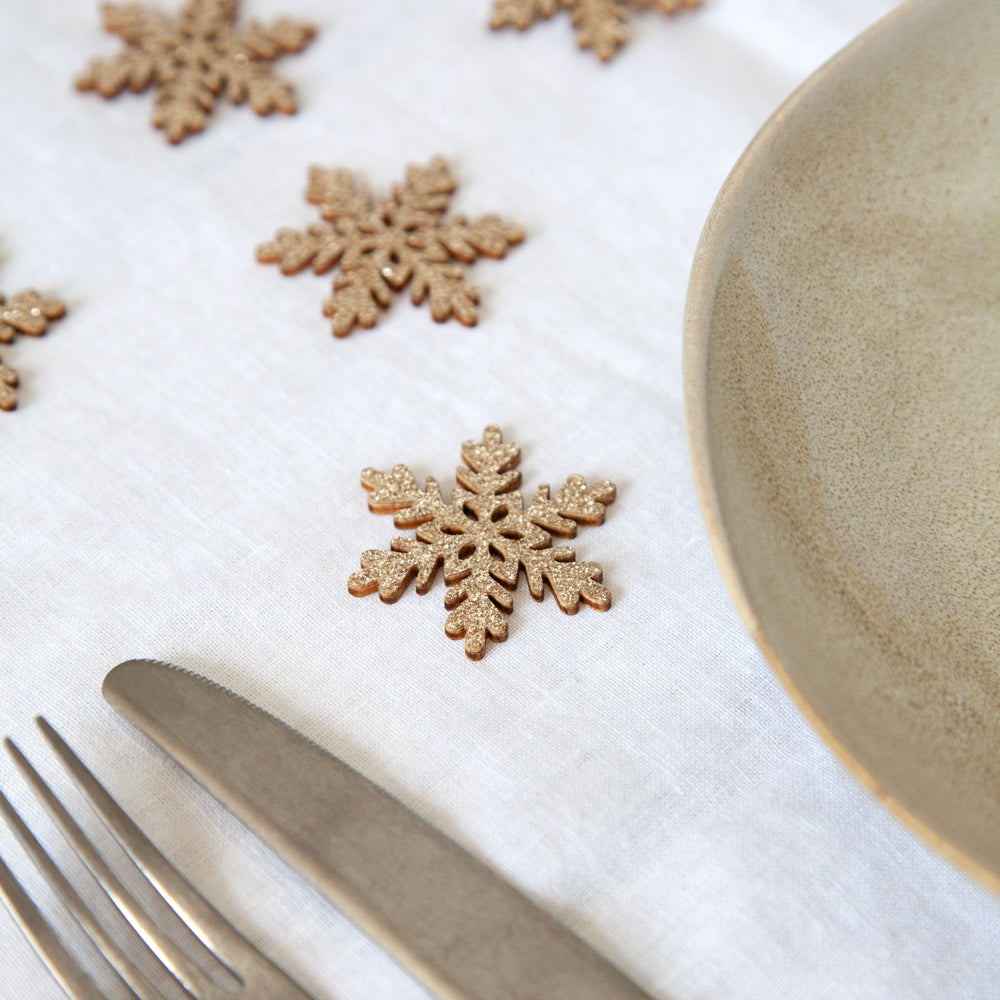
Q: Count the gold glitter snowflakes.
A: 5